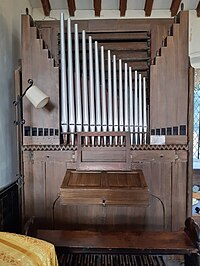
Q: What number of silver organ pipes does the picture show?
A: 15